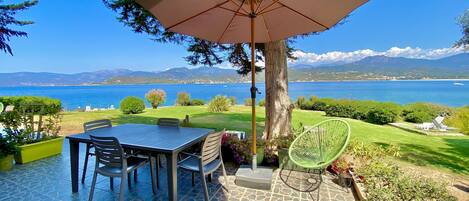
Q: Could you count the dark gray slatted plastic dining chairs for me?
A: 4